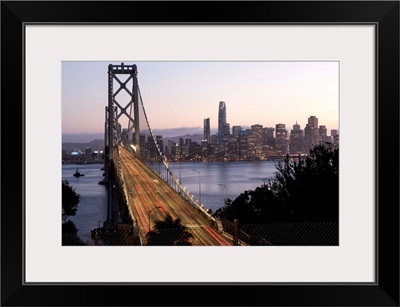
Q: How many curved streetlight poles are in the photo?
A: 3